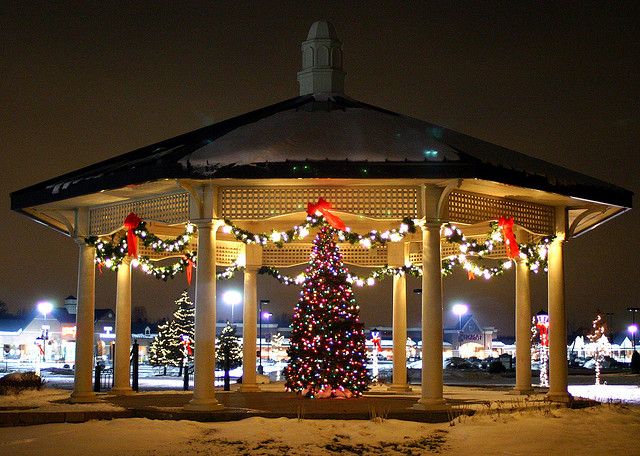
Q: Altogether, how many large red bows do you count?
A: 3